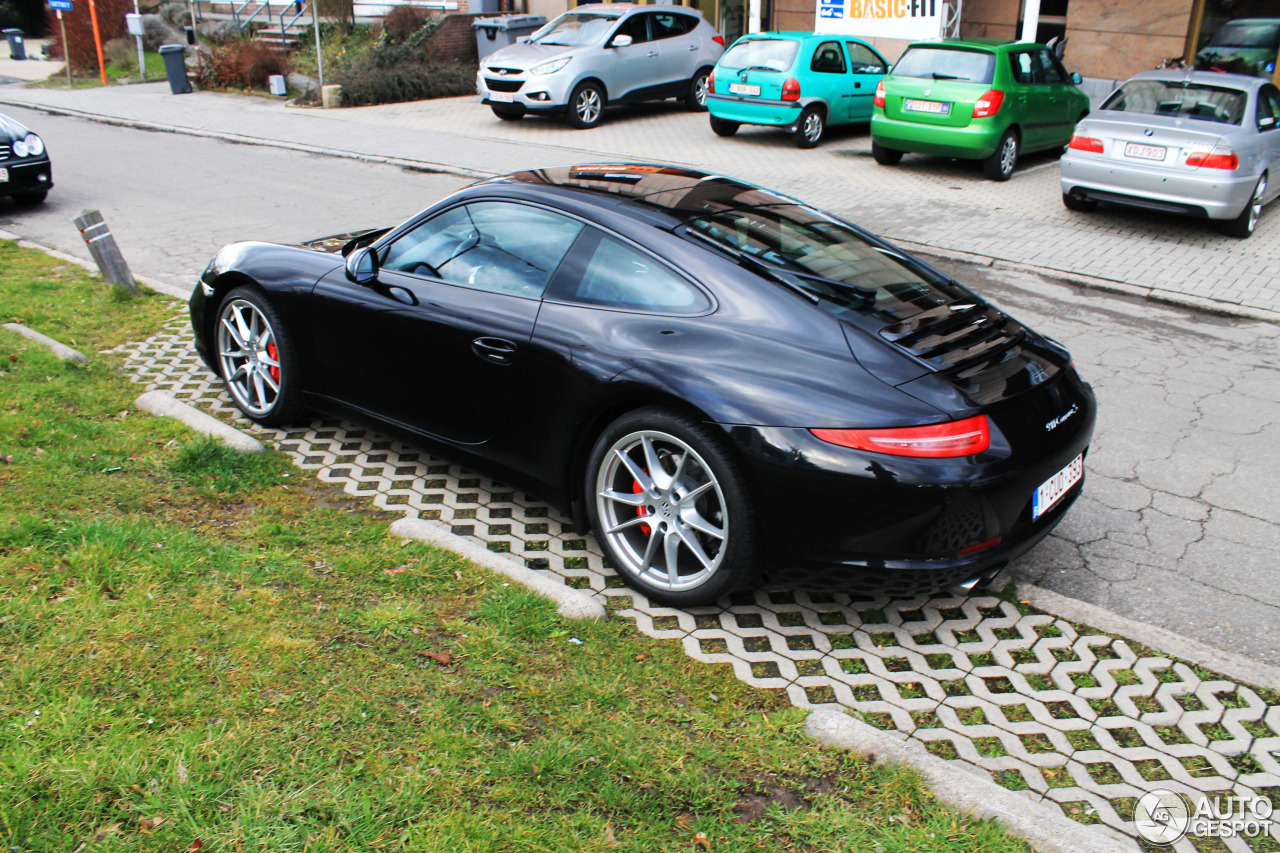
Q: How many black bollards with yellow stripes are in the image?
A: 0